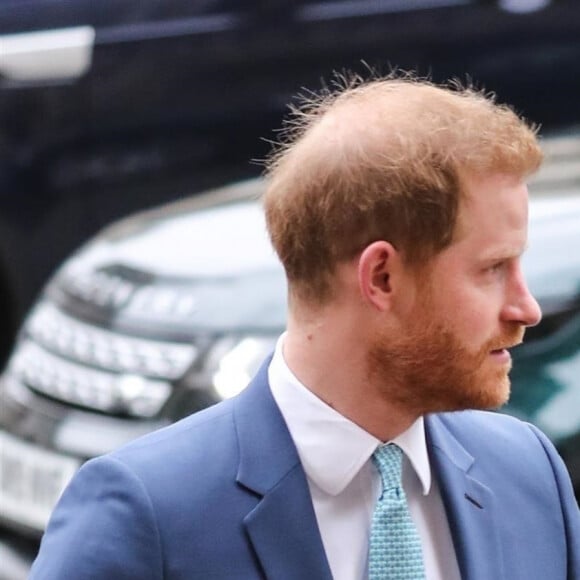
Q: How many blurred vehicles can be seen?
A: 2